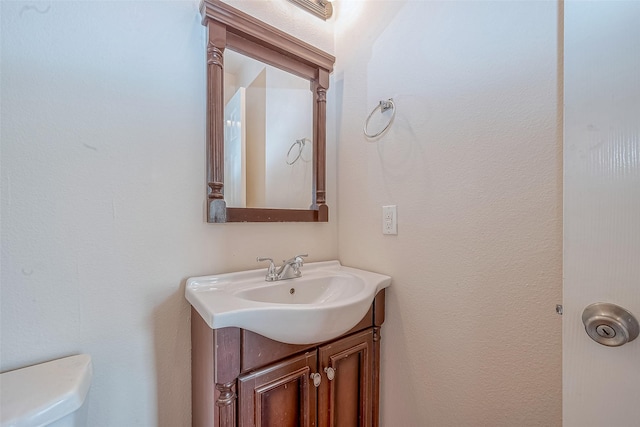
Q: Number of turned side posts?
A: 4